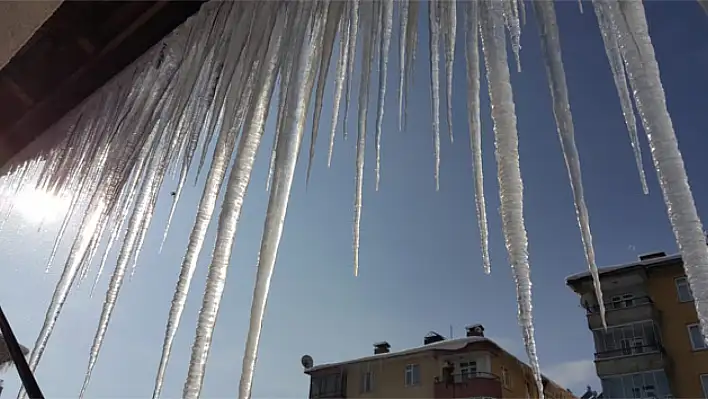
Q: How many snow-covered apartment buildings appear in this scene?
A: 2